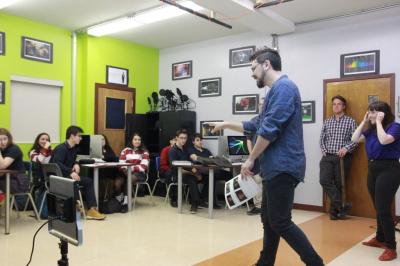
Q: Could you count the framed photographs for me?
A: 11